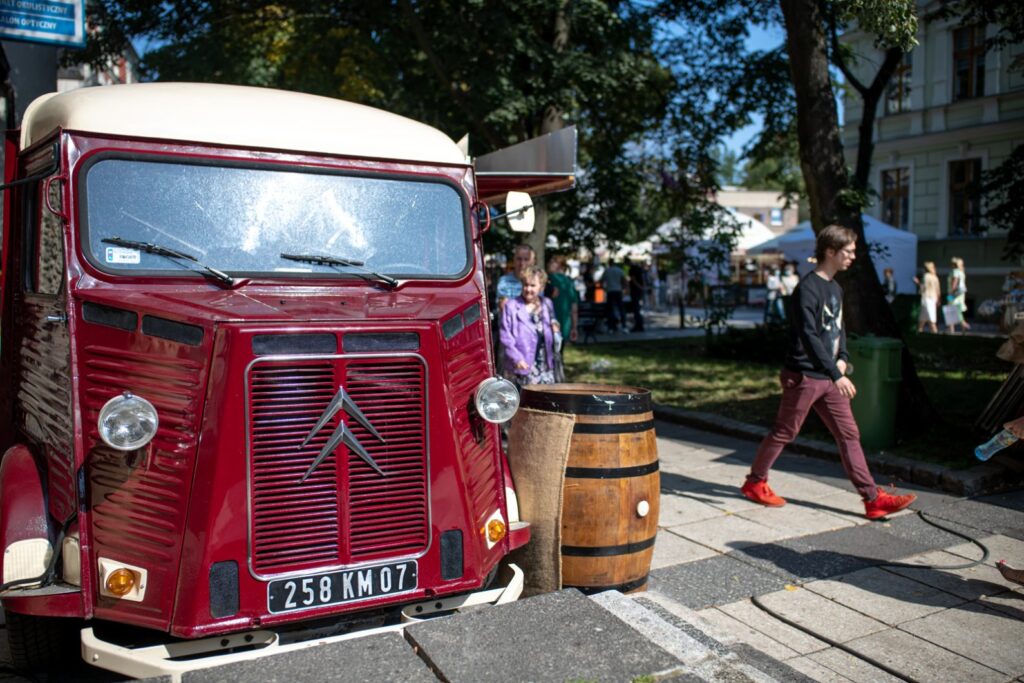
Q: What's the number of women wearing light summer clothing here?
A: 2